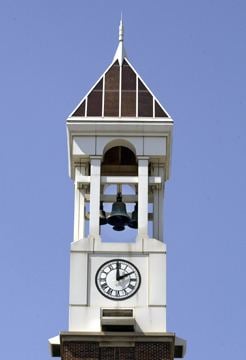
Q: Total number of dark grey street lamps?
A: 0